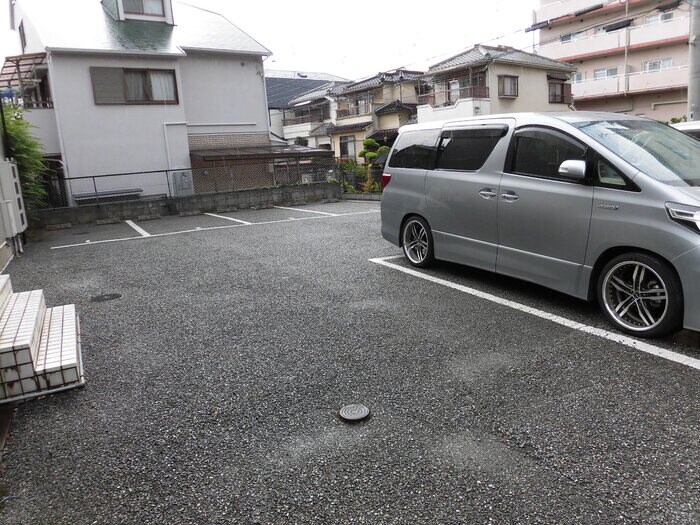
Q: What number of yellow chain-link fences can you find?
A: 0